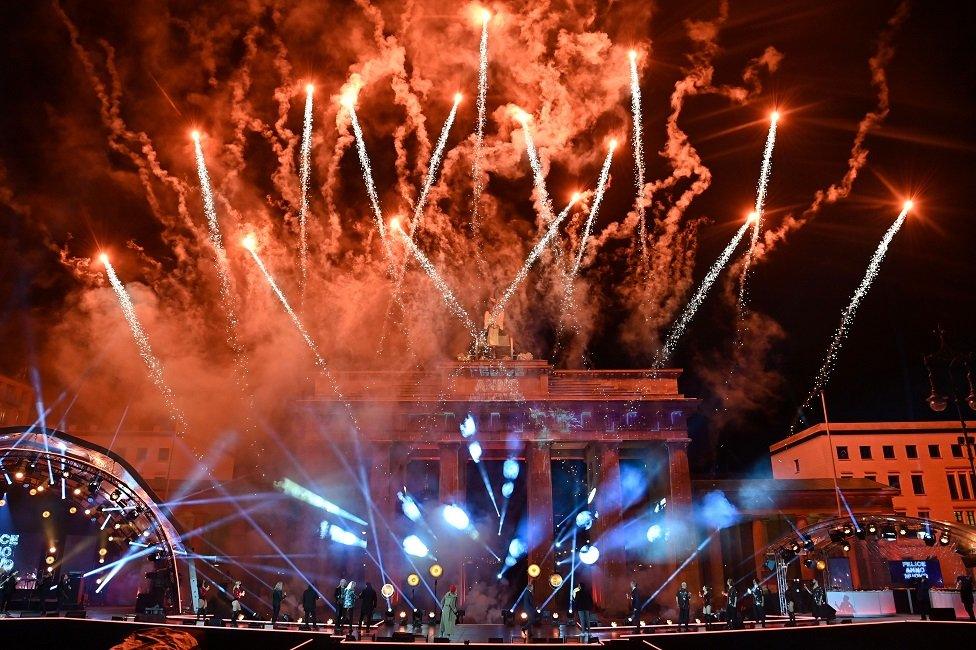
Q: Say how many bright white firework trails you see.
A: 15